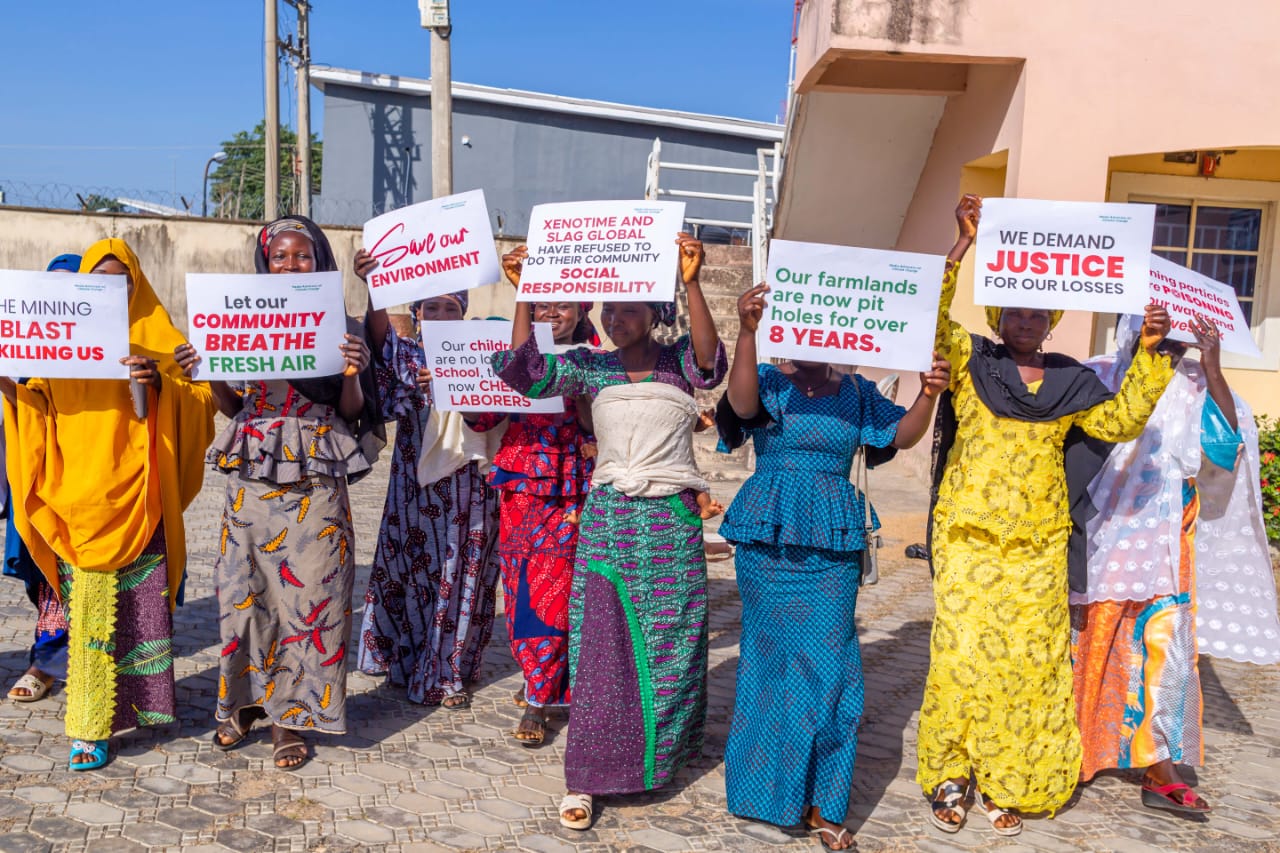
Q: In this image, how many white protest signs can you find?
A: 8